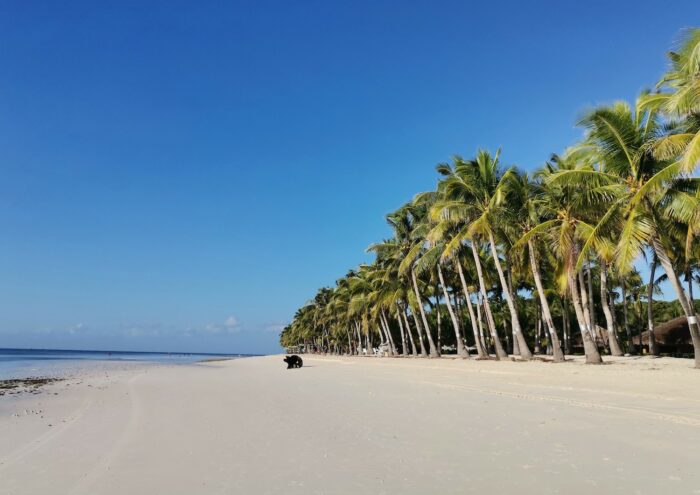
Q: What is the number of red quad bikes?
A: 0